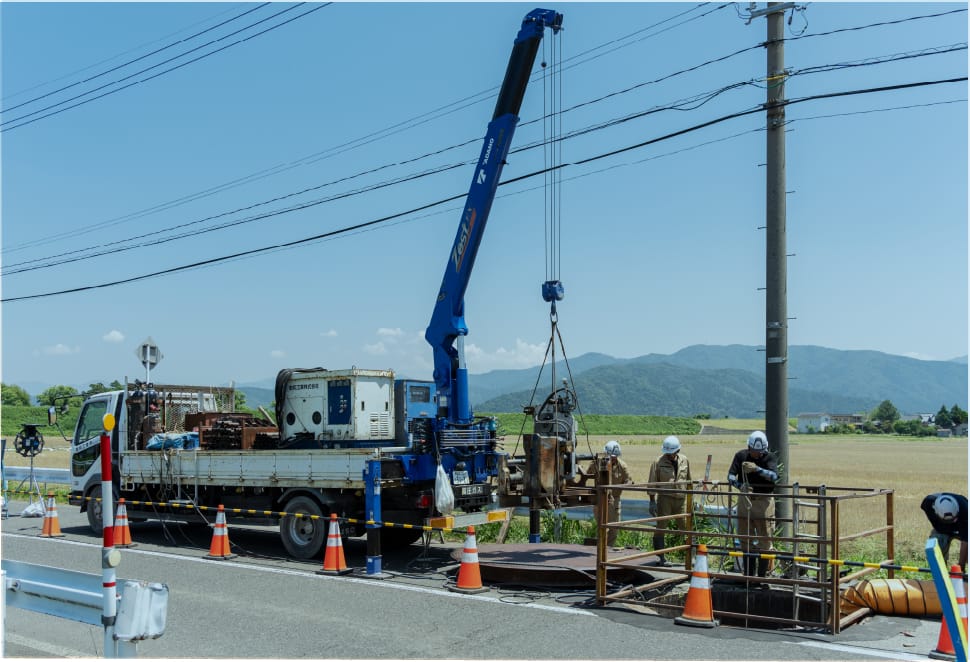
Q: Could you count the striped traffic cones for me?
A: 7